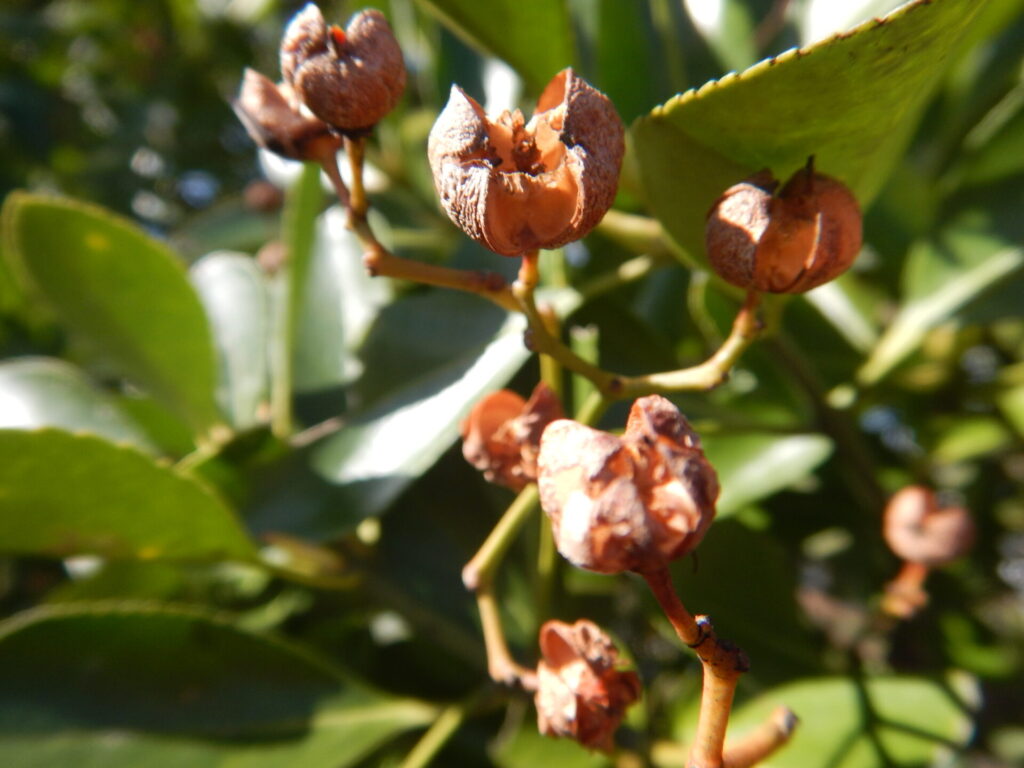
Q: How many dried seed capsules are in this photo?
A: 8